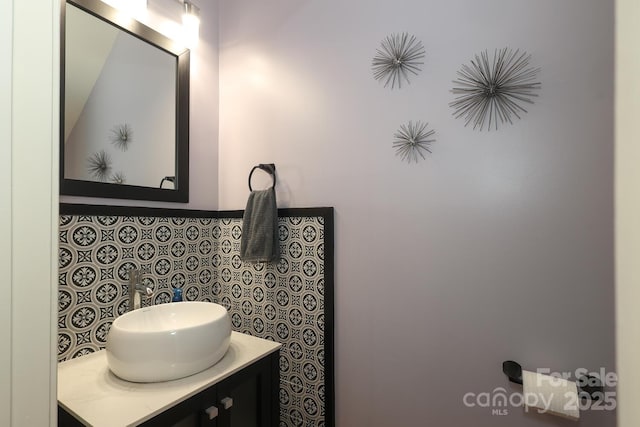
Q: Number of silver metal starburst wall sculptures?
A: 3